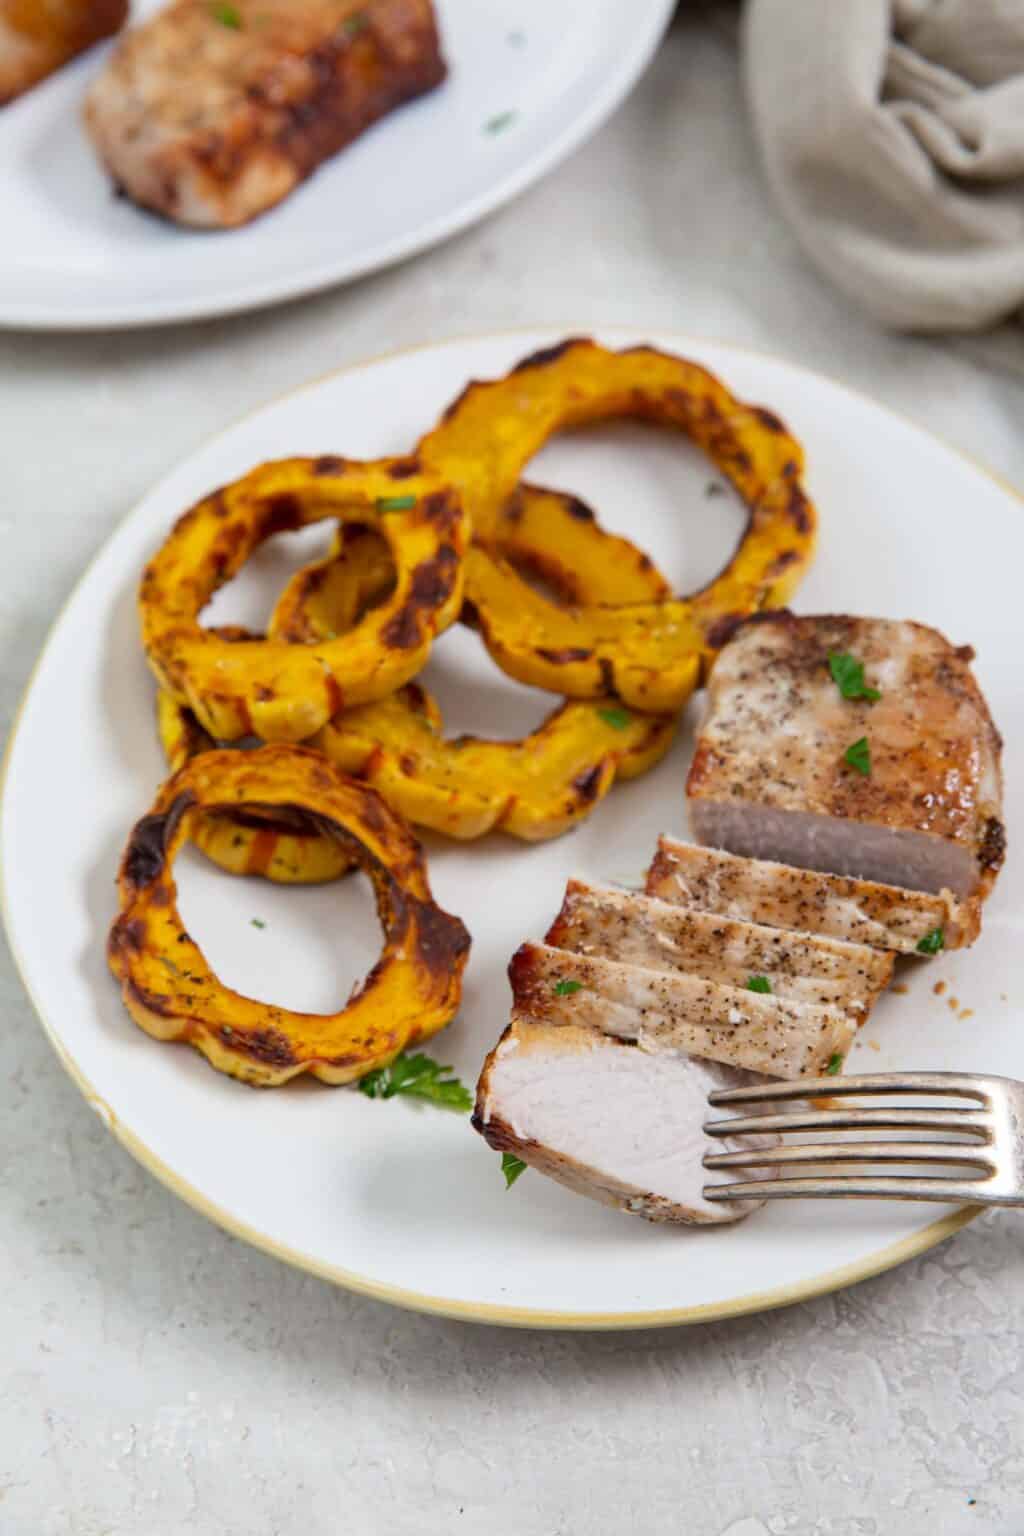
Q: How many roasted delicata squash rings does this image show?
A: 5